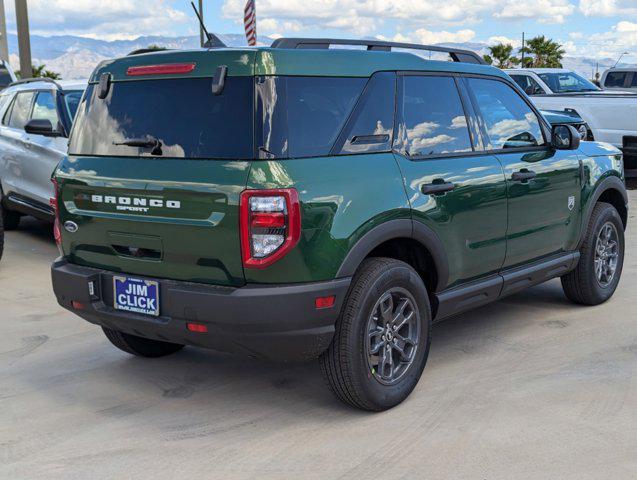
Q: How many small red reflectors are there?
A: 3